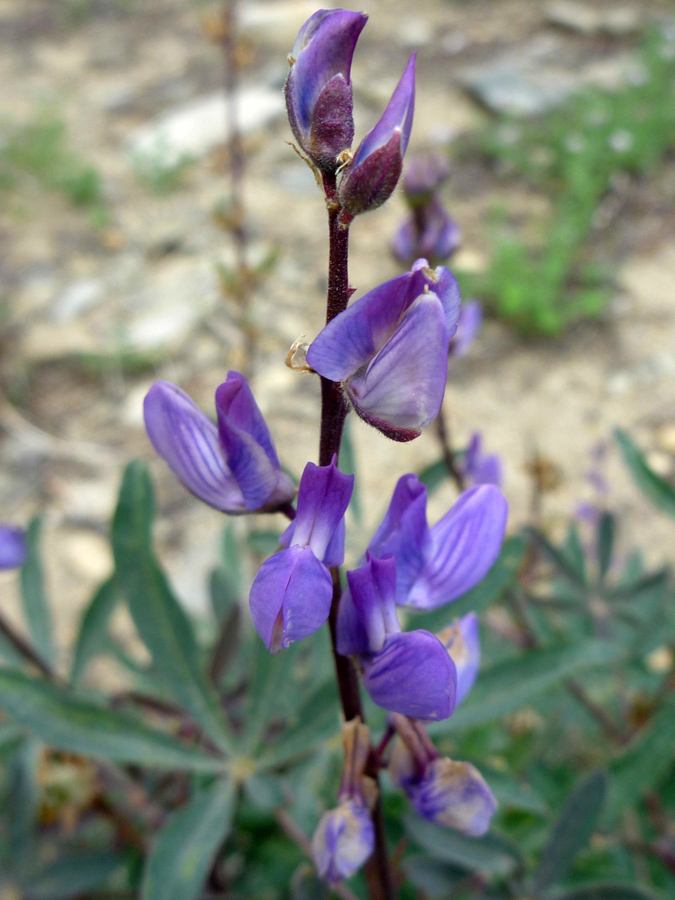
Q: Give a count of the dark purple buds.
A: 2